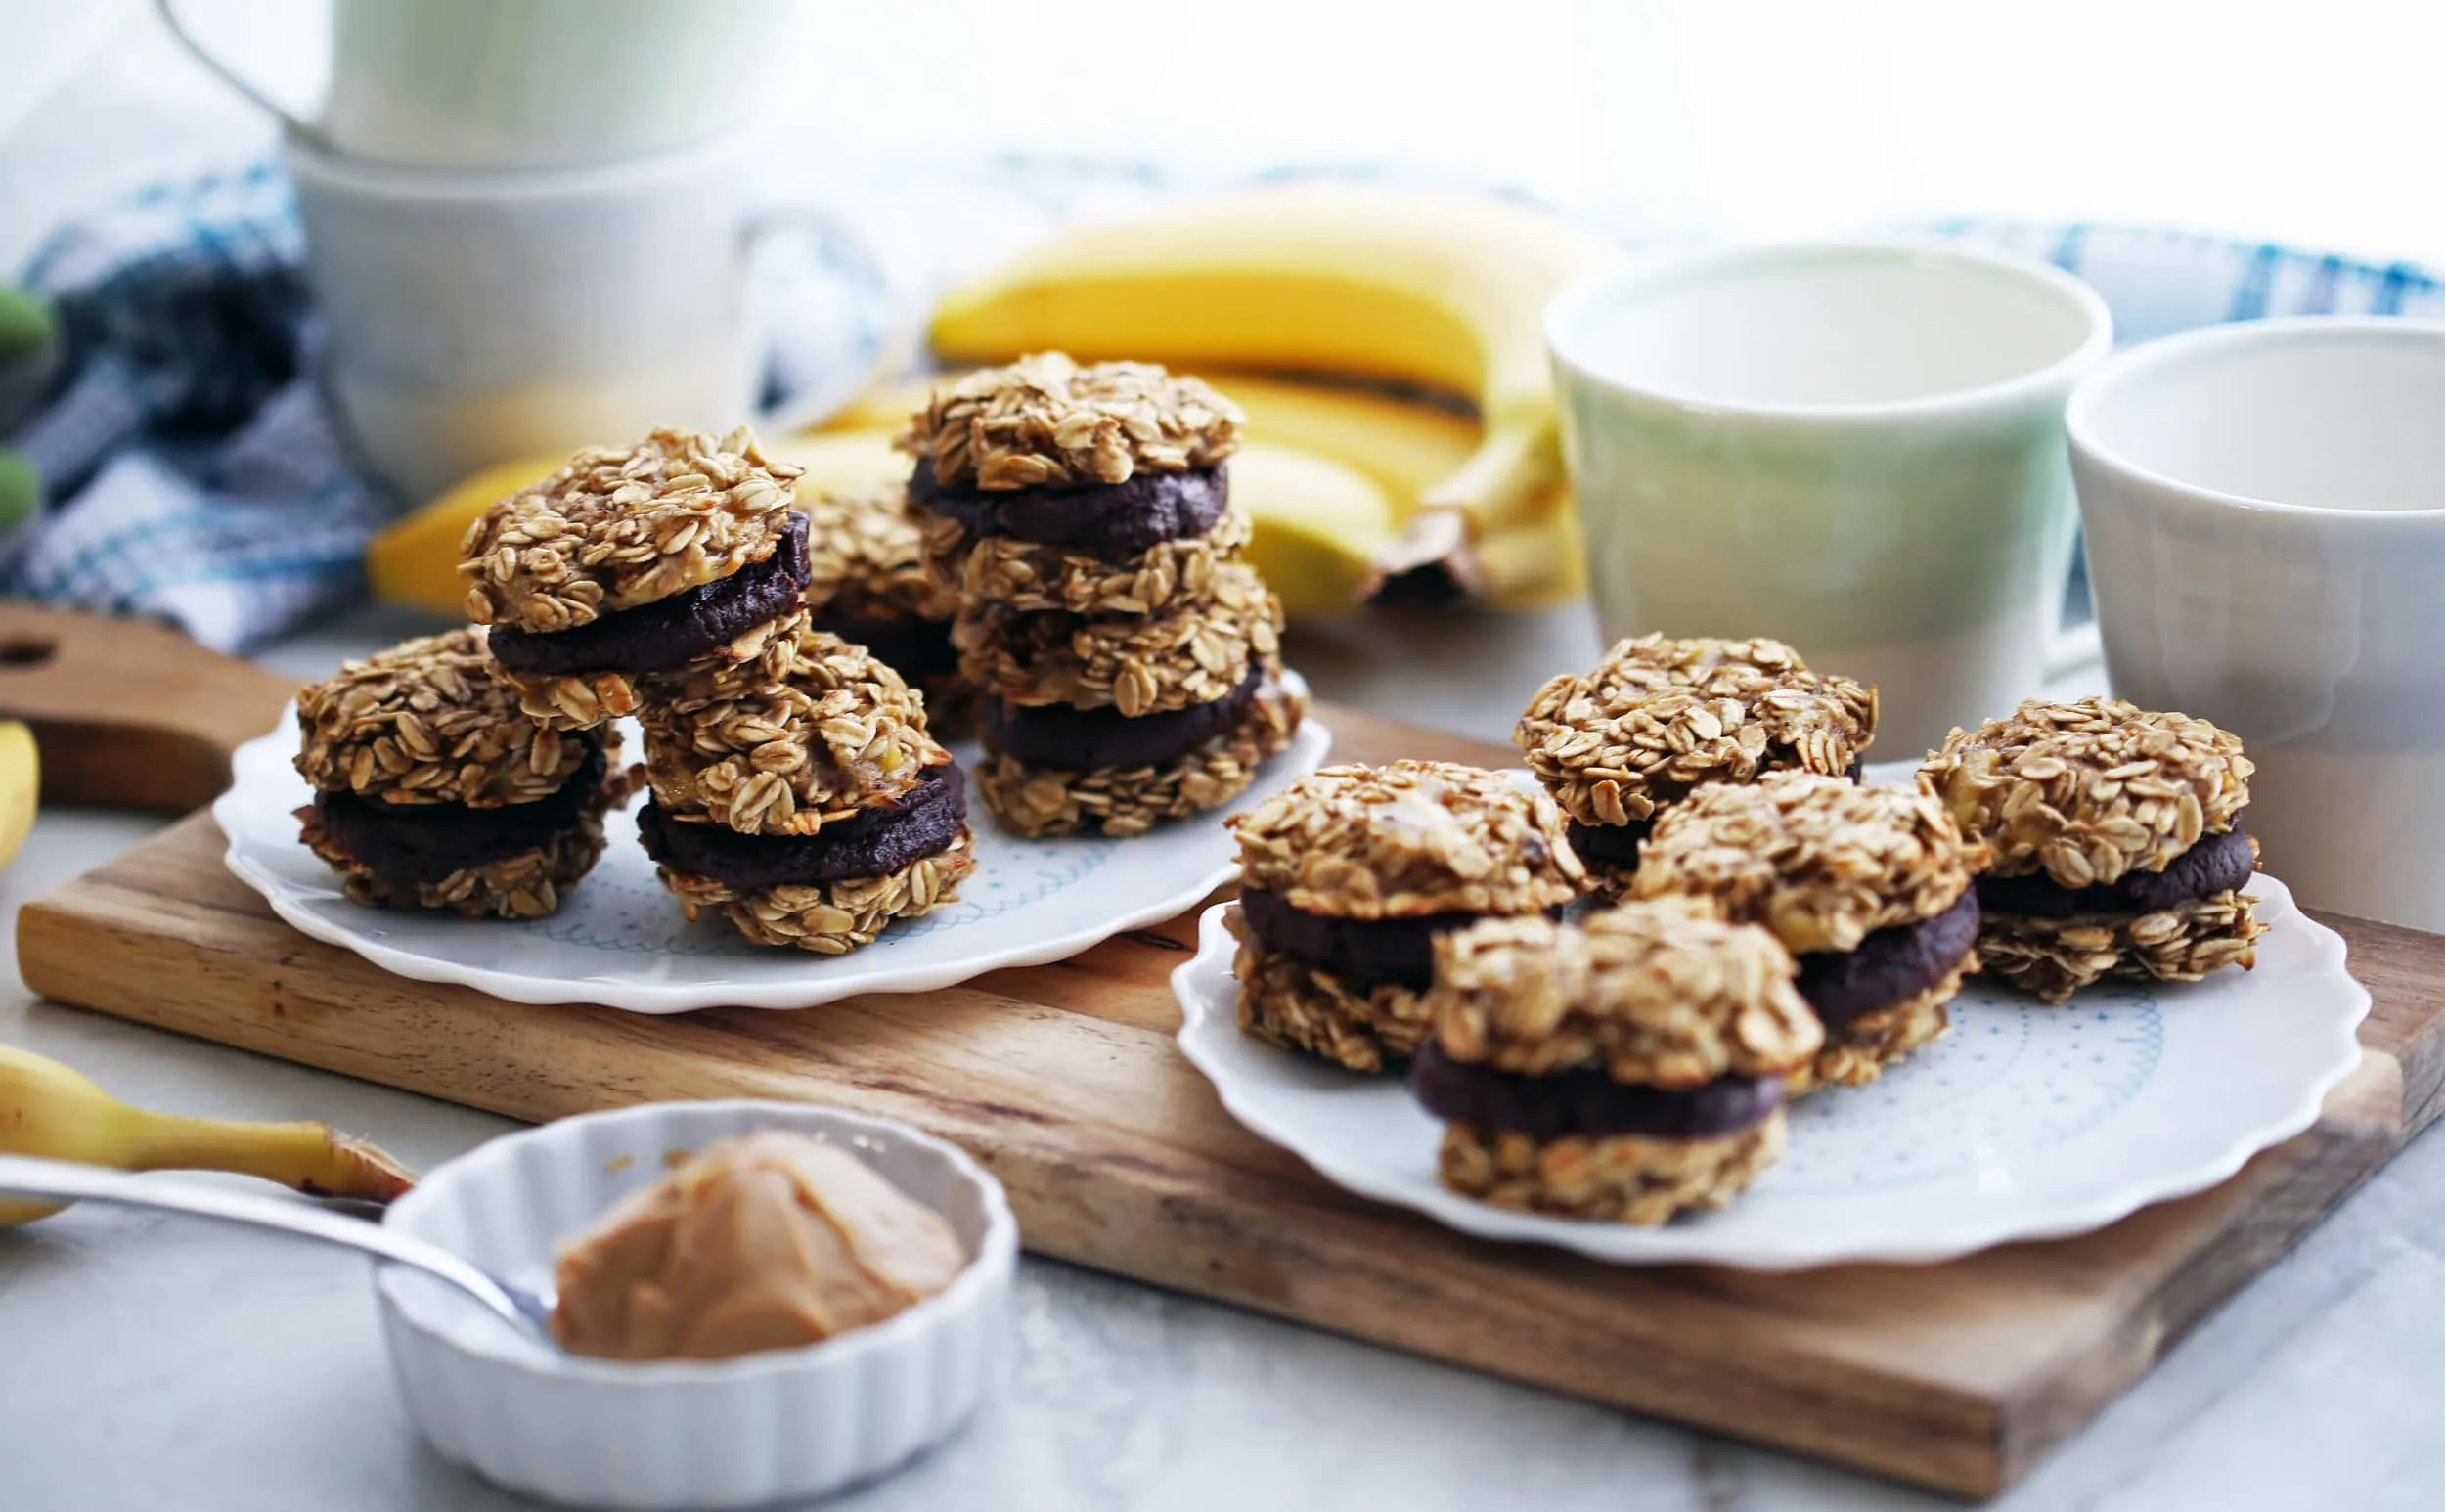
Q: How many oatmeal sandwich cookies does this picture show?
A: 11